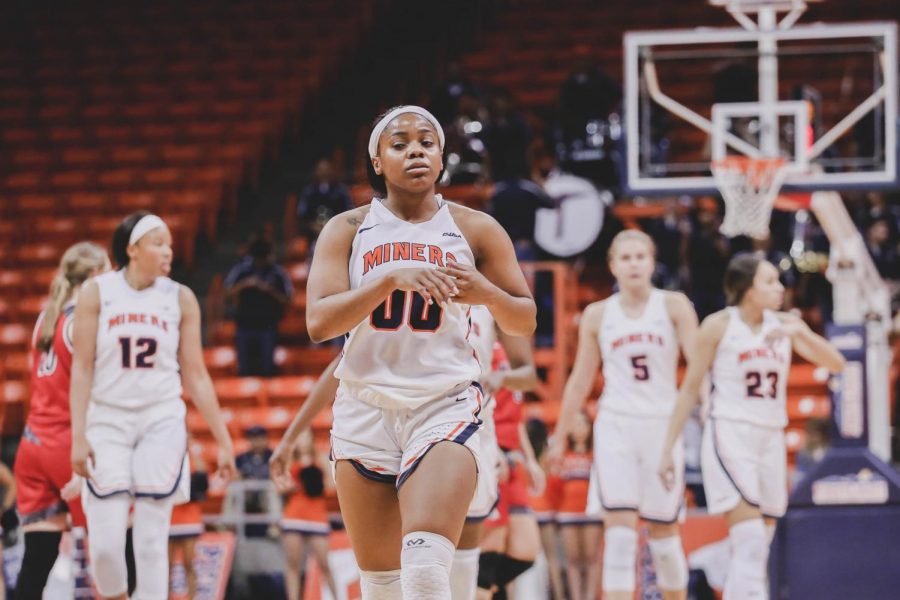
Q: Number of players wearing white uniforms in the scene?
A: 5